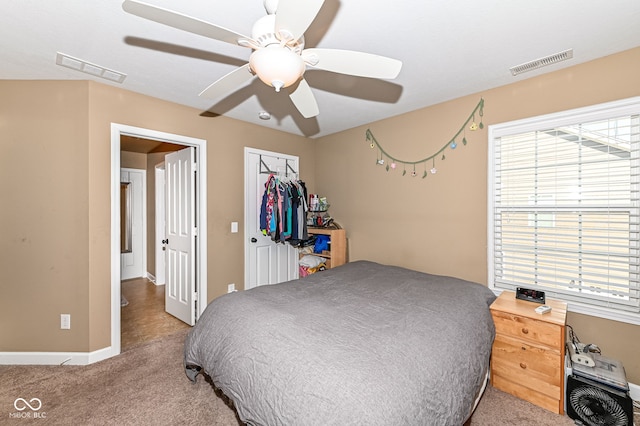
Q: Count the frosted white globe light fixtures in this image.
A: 1